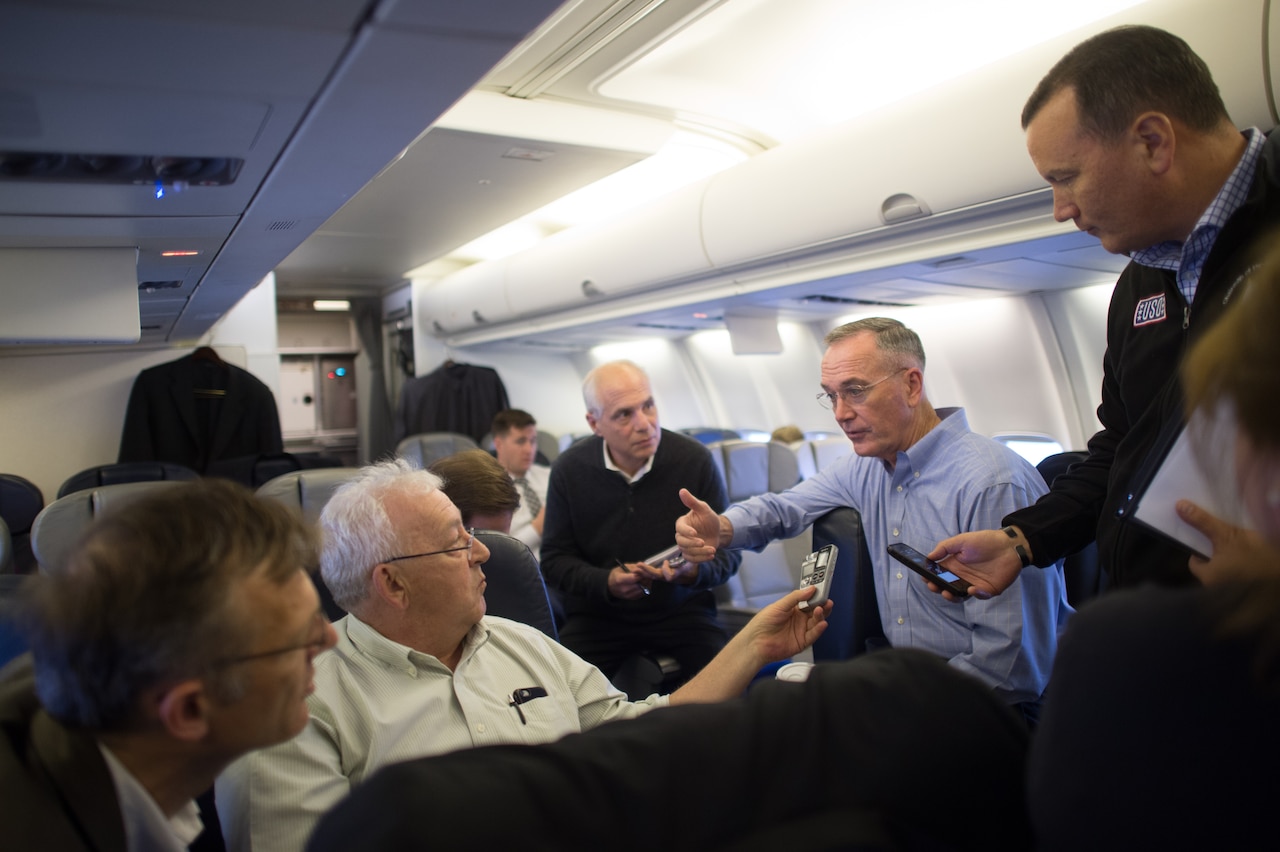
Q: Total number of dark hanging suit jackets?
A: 2